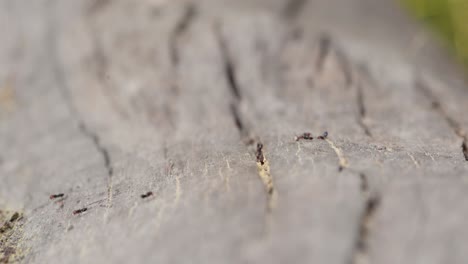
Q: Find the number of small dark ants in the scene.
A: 6